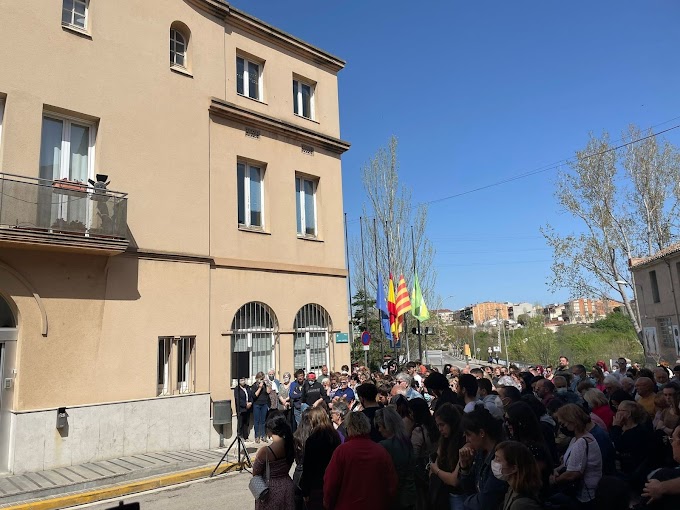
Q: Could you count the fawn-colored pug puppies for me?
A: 0